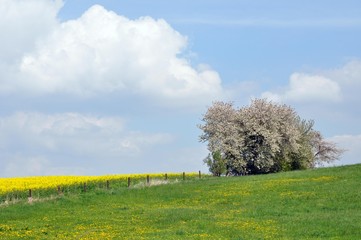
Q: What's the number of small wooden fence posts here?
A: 9